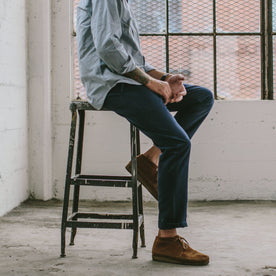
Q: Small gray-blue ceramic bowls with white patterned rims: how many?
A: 0